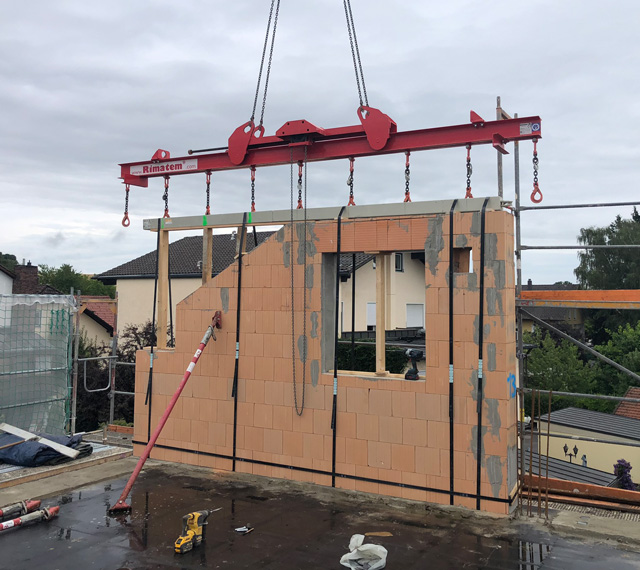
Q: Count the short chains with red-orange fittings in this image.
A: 9